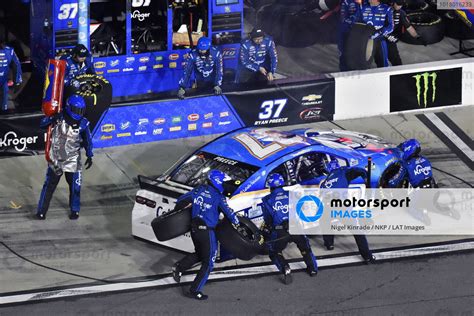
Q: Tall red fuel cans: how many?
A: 1